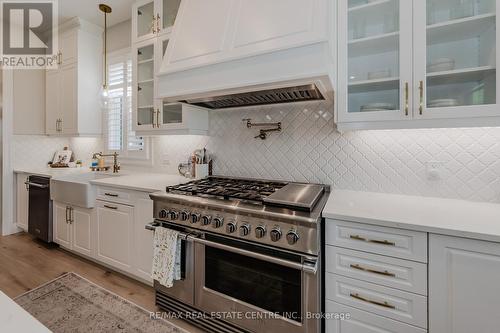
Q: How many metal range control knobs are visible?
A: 11